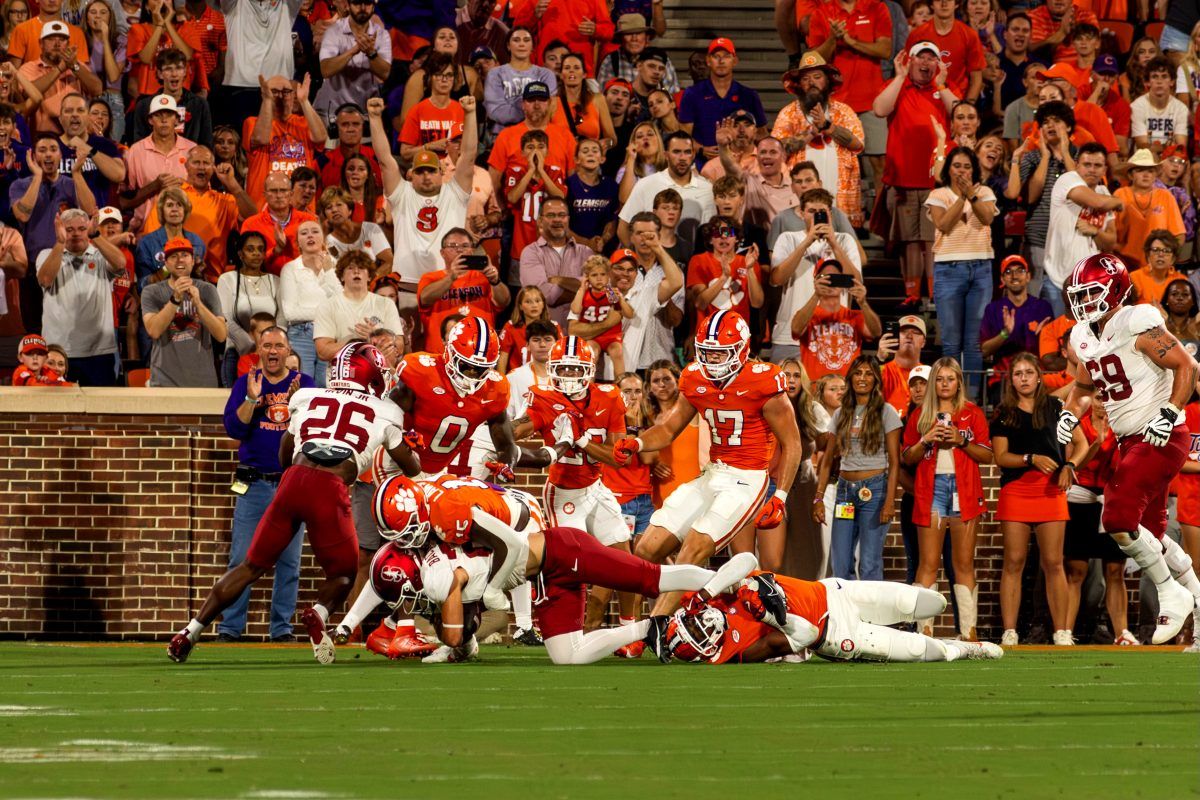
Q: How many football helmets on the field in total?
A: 8